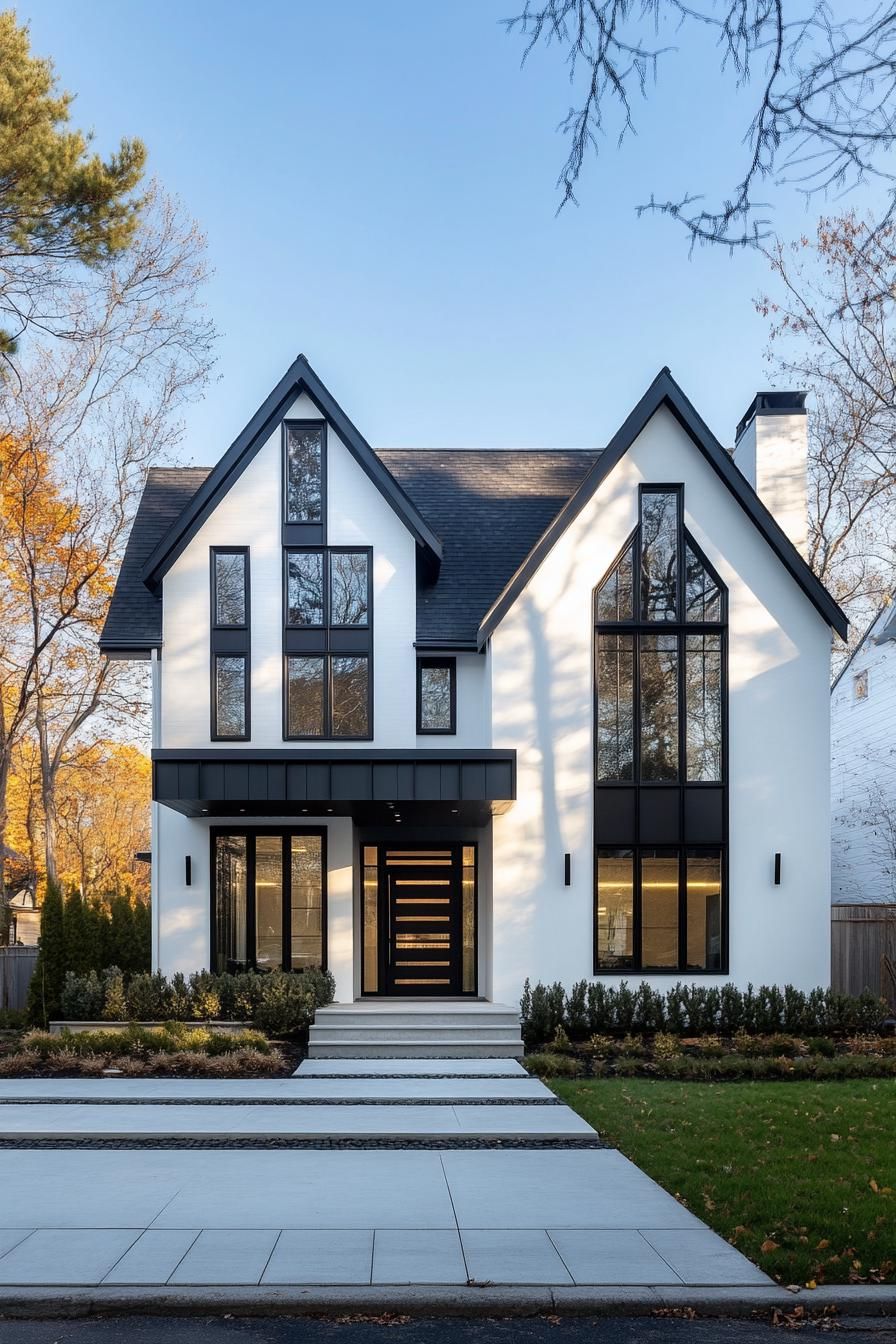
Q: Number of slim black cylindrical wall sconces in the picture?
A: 3